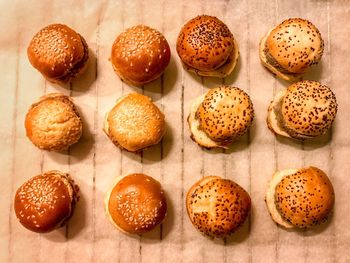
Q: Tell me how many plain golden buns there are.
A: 2